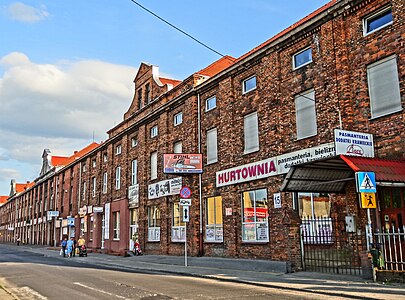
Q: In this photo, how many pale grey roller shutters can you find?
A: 6